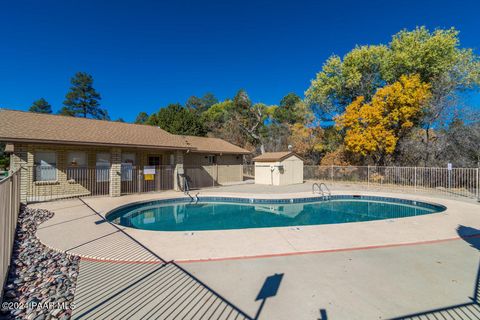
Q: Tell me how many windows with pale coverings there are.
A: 4